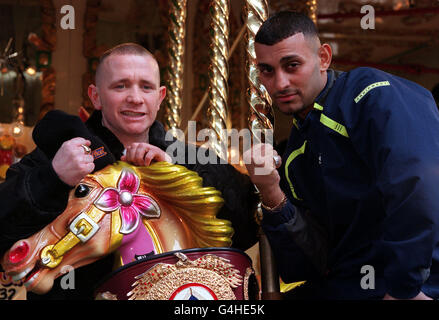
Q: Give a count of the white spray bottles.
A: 0